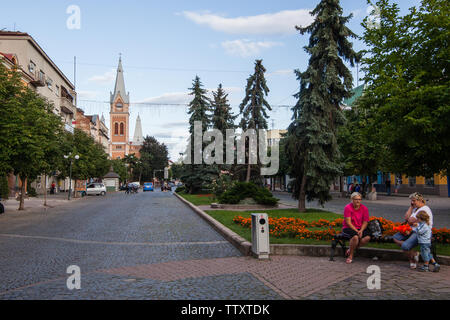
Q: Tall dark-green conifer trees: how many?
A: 4